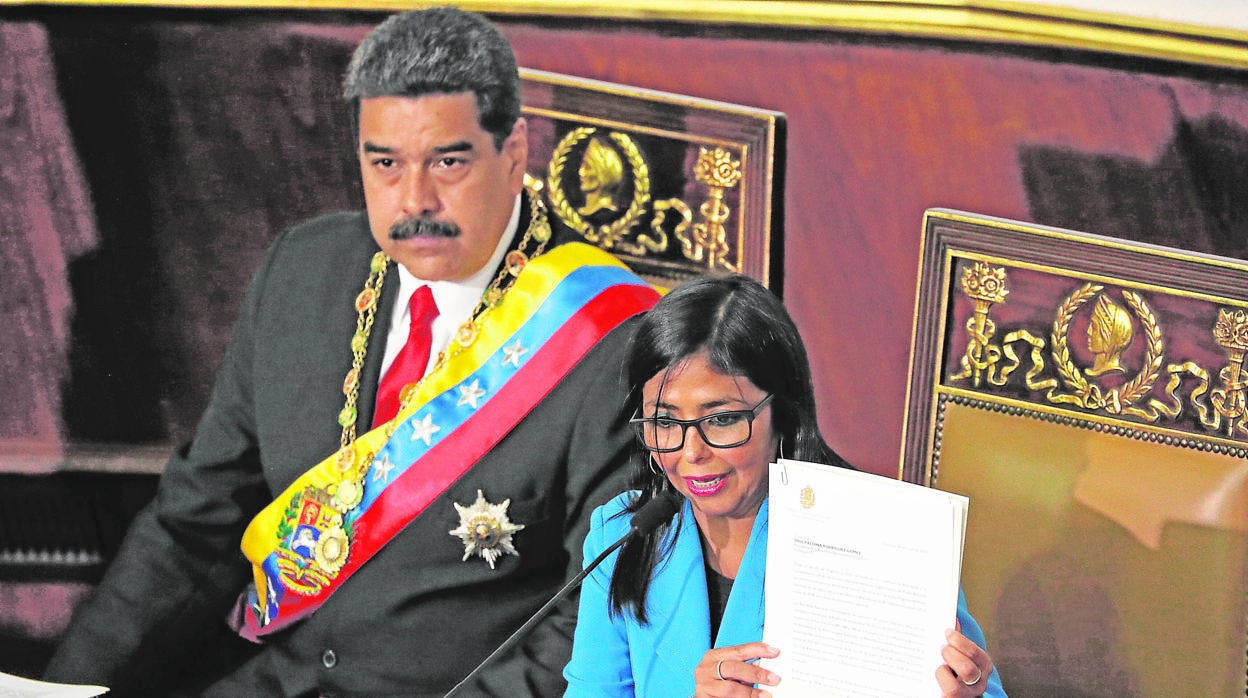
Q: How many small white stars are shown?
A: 4